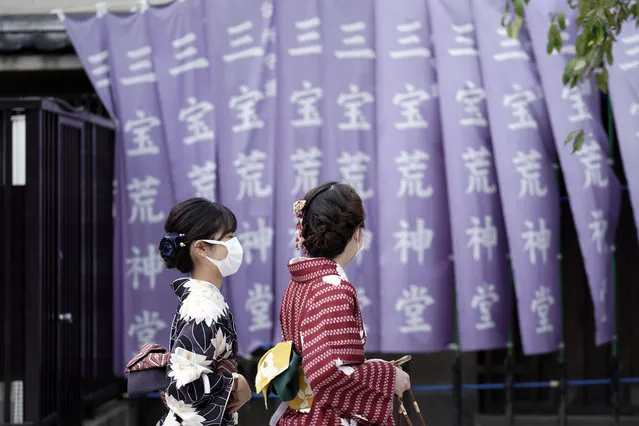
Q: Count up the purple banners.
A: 11